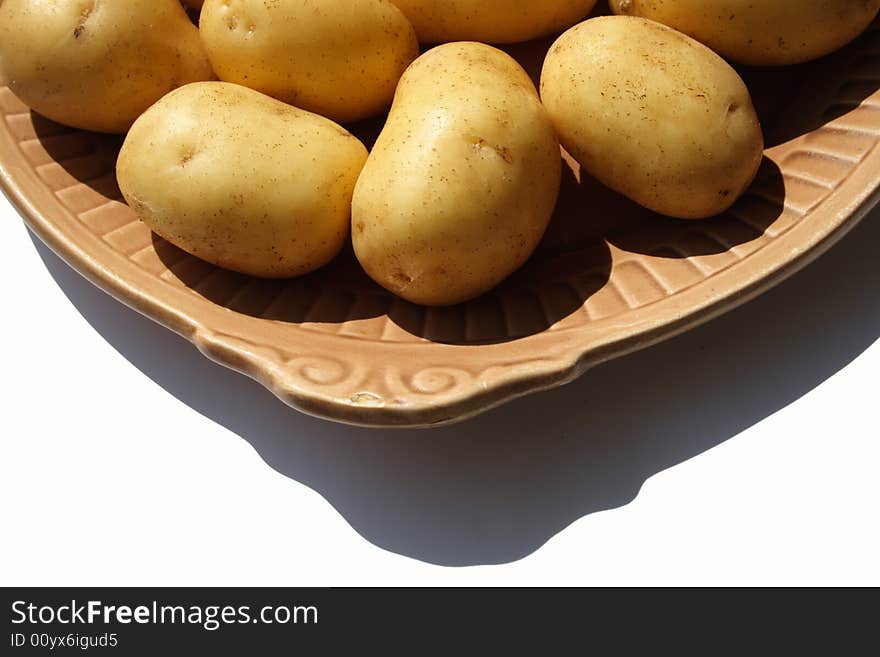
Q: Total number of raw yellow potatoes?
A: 7